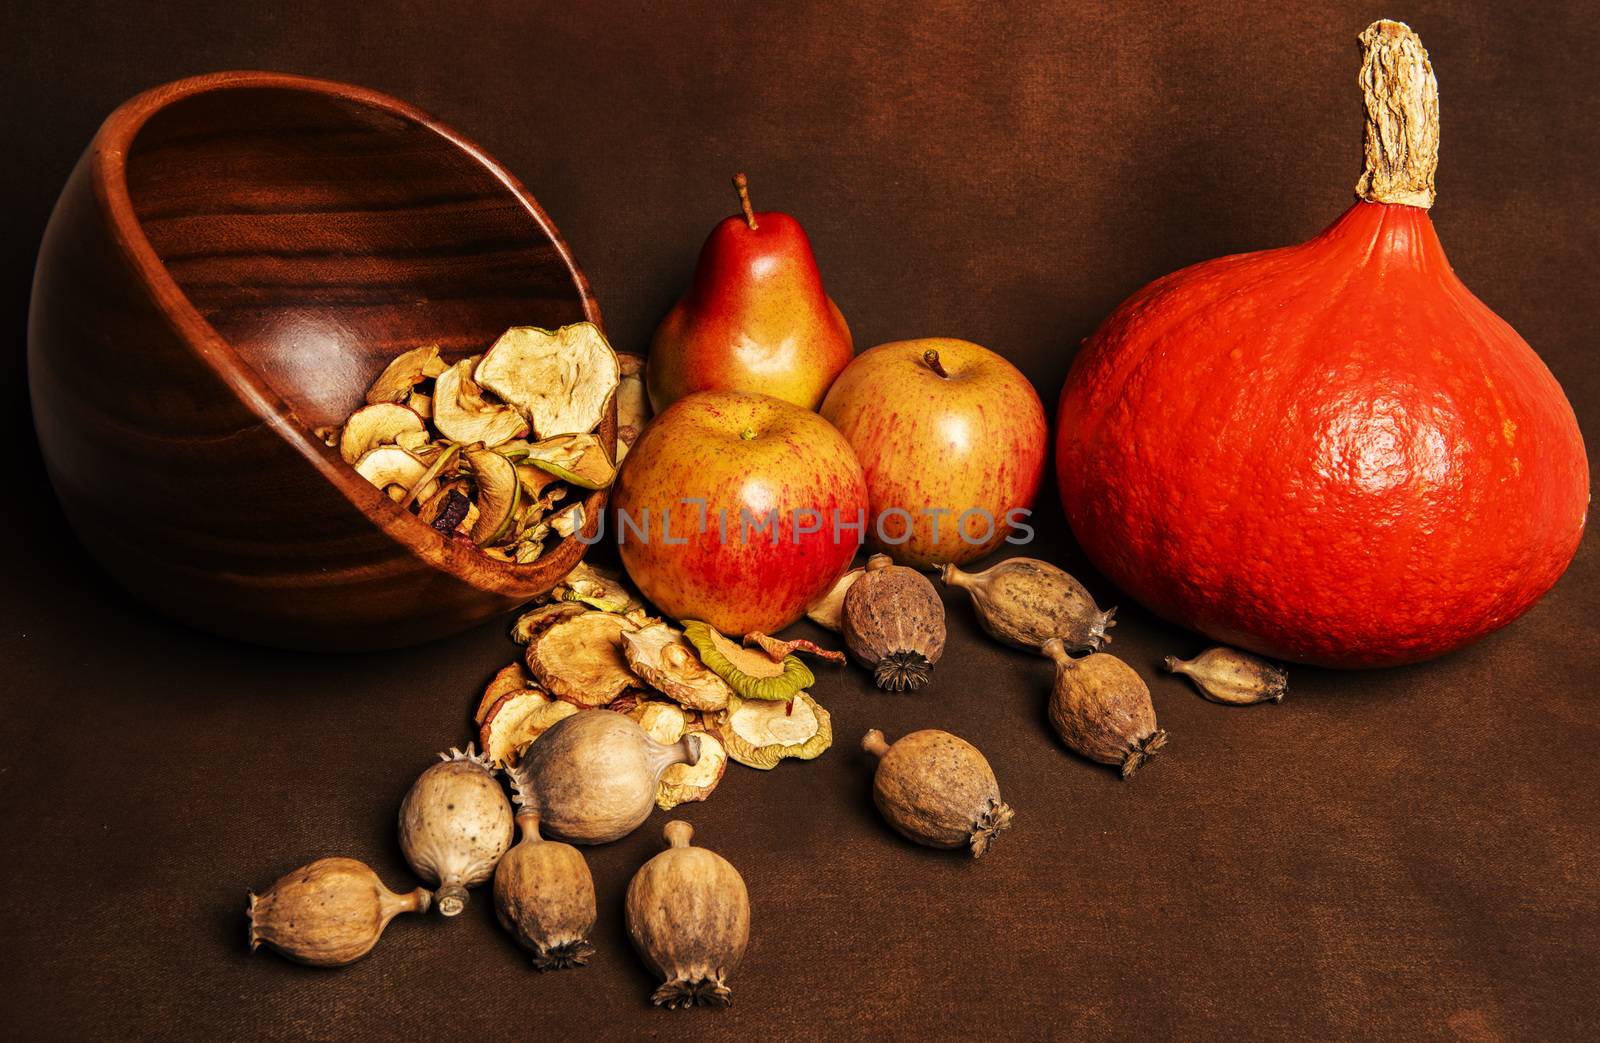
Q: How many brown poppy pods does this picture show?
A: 10